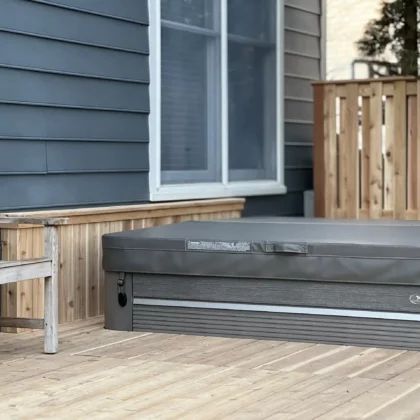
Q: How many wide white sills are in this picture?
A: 1